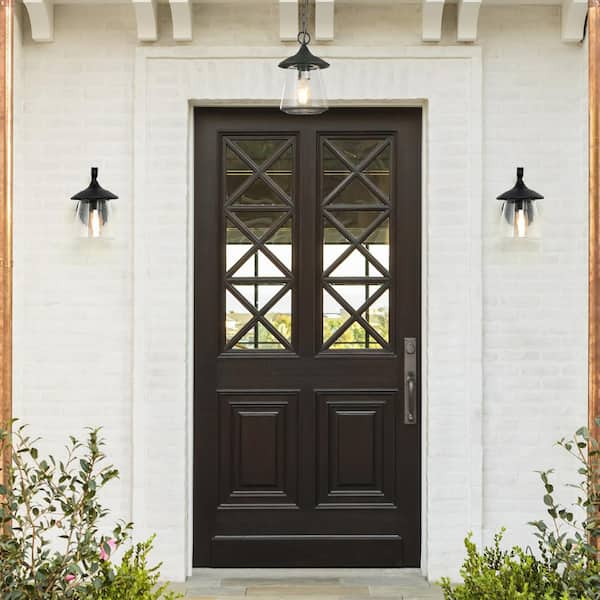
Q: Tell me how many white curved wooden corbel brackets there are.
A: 8